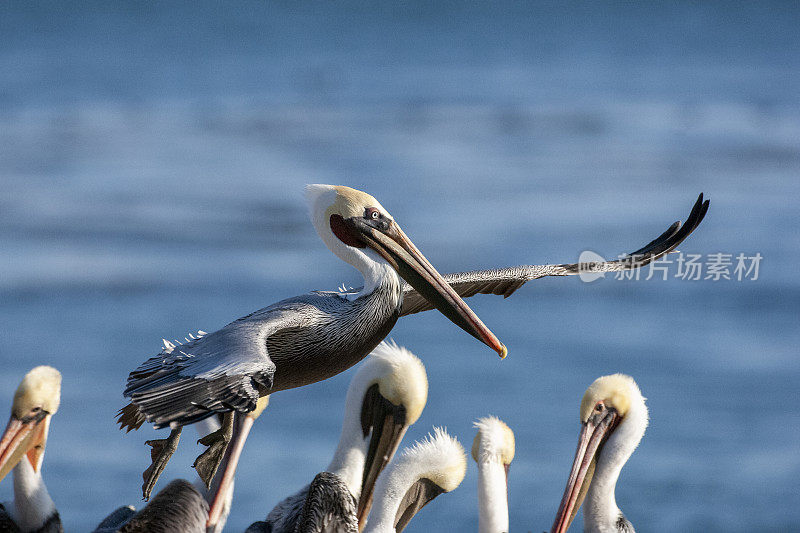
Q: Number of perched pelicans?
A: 6